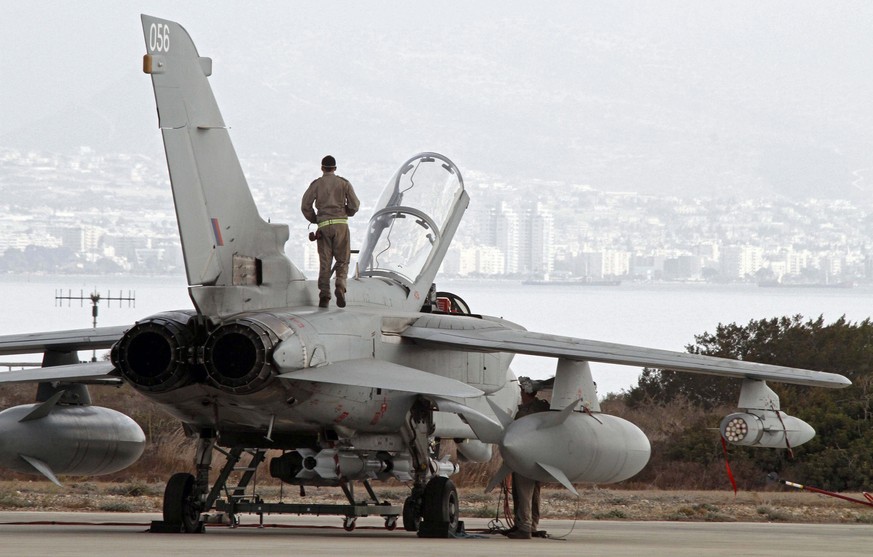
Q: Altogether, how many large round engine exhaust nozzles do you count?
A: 2